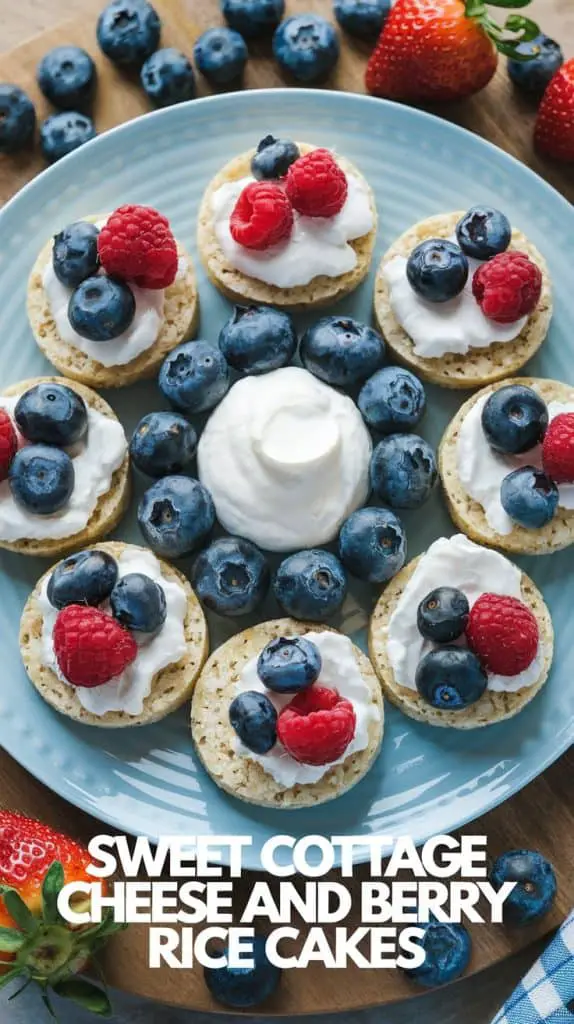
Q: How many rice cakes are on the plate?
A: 8